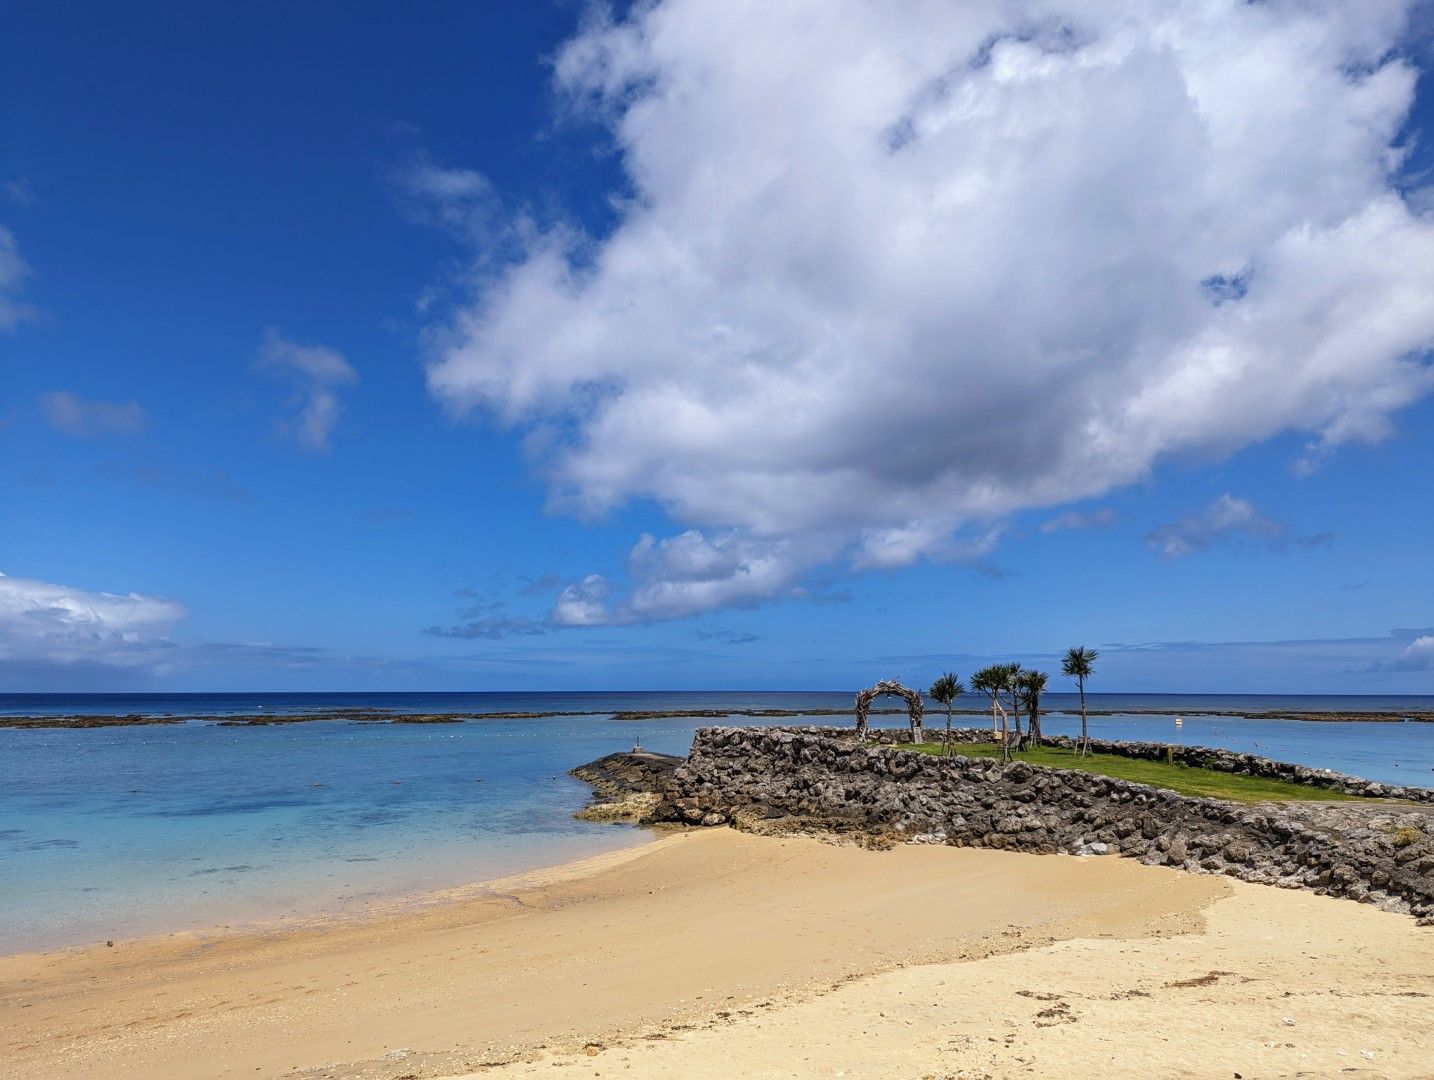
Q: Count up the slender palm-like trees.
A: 5